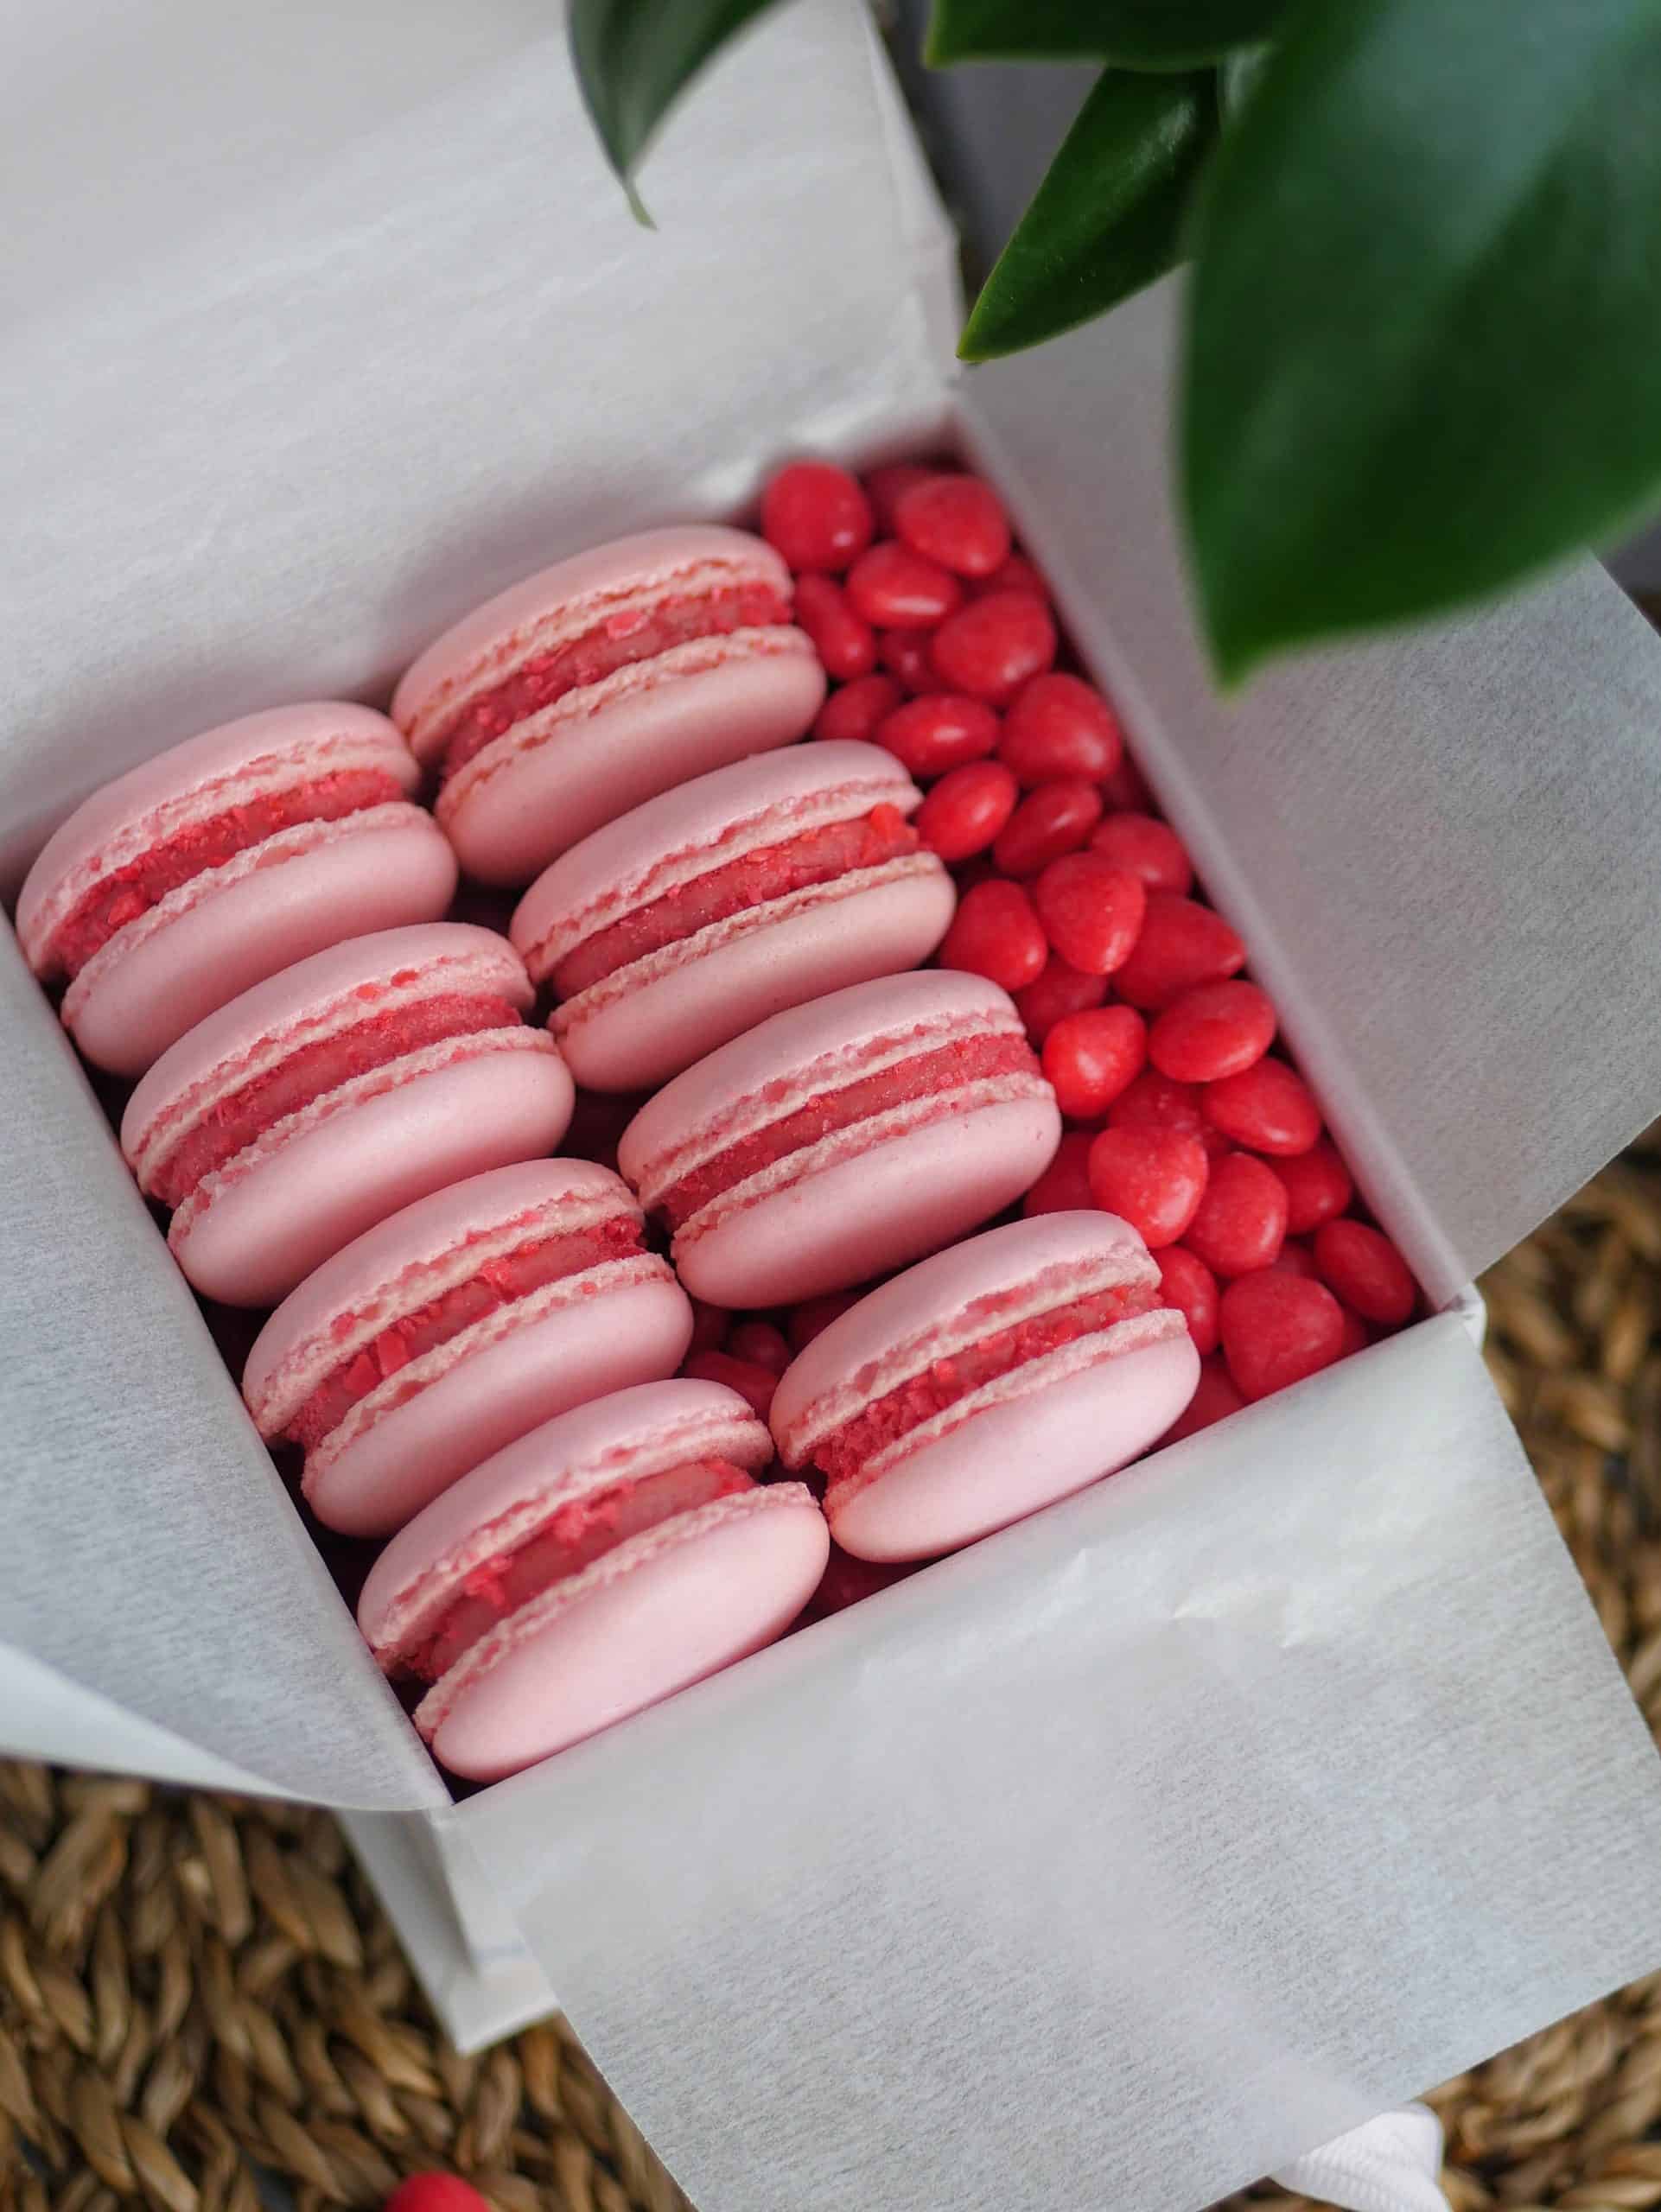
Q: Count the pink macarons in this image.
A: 8